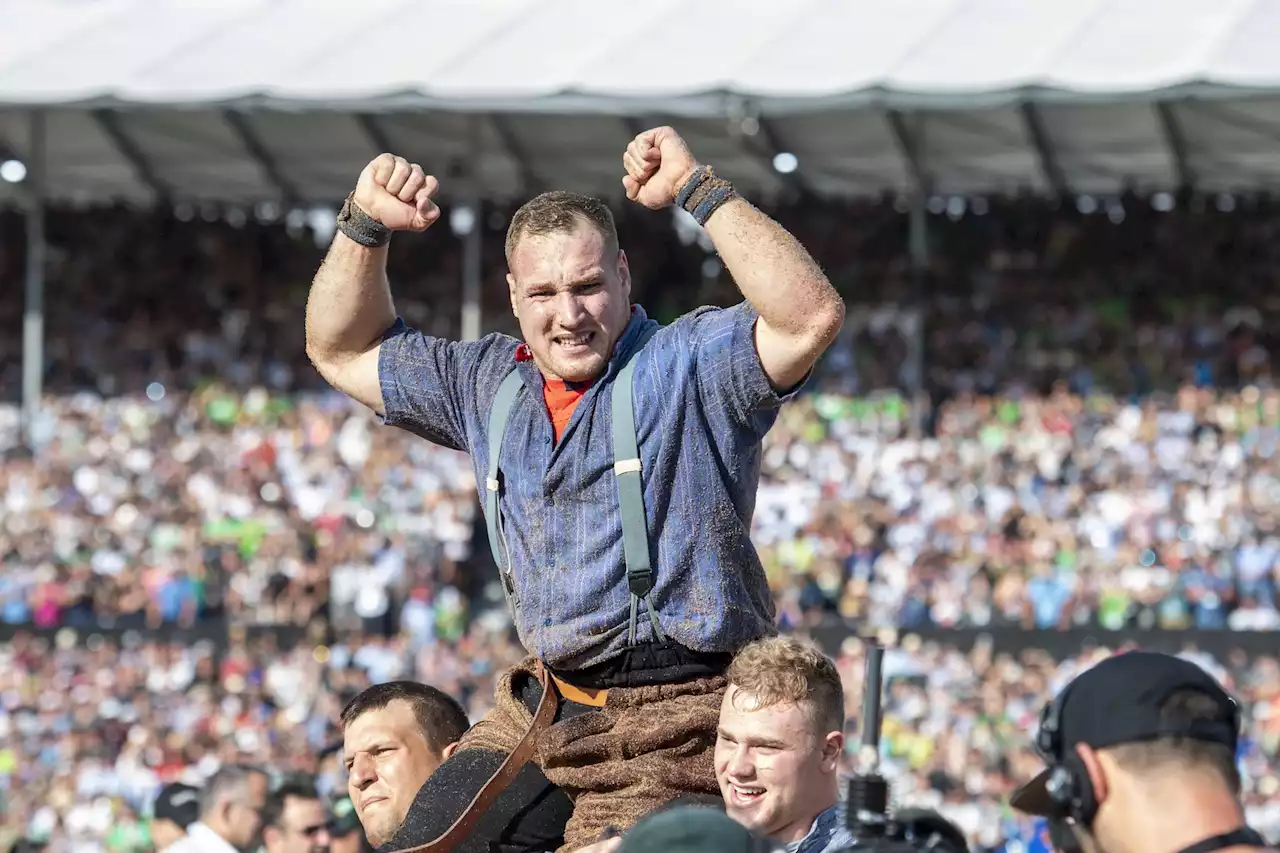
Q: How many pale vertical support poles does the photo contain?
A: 3